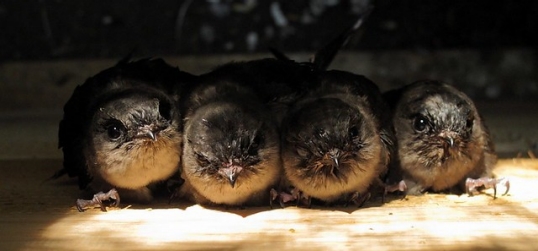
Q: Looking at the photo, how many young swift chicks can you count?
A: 4